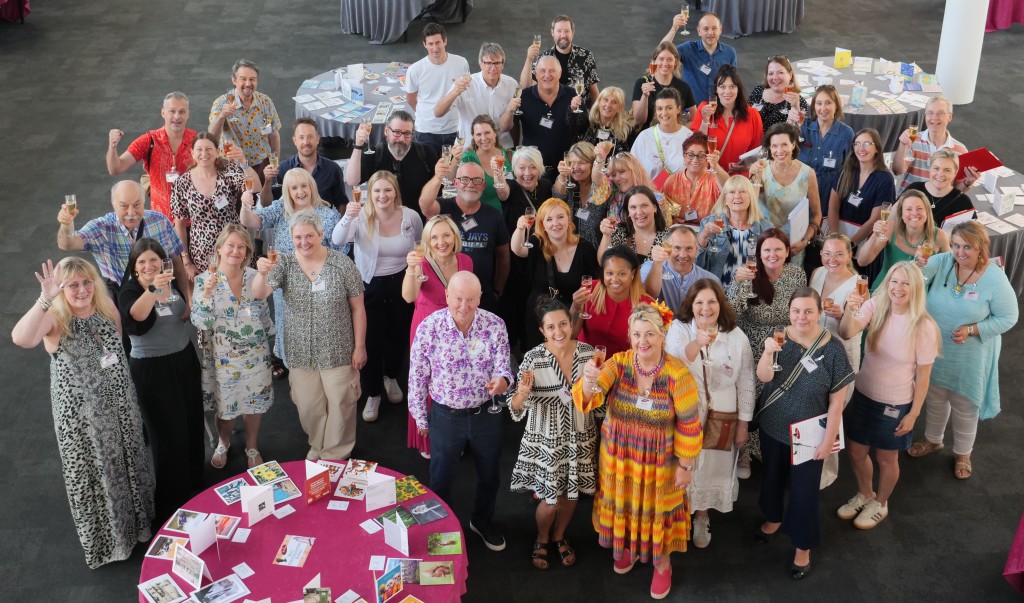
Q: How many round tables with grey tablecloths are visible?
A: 5